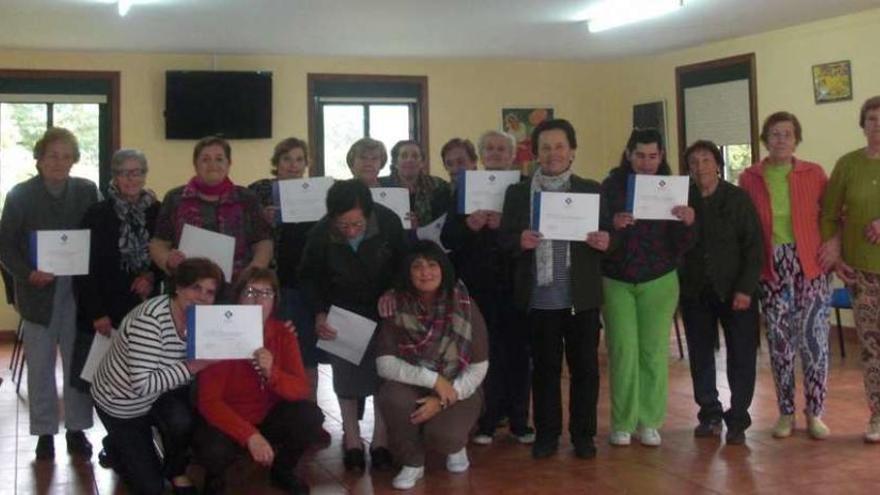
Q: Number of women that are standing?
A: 14